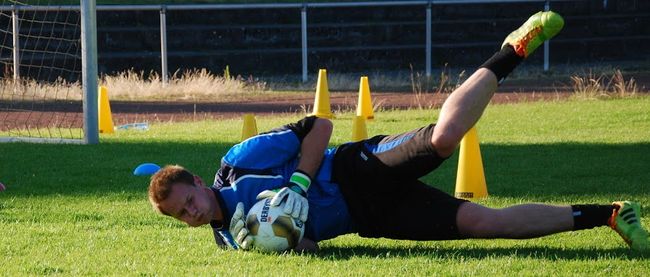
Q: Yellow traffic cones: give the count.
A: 6